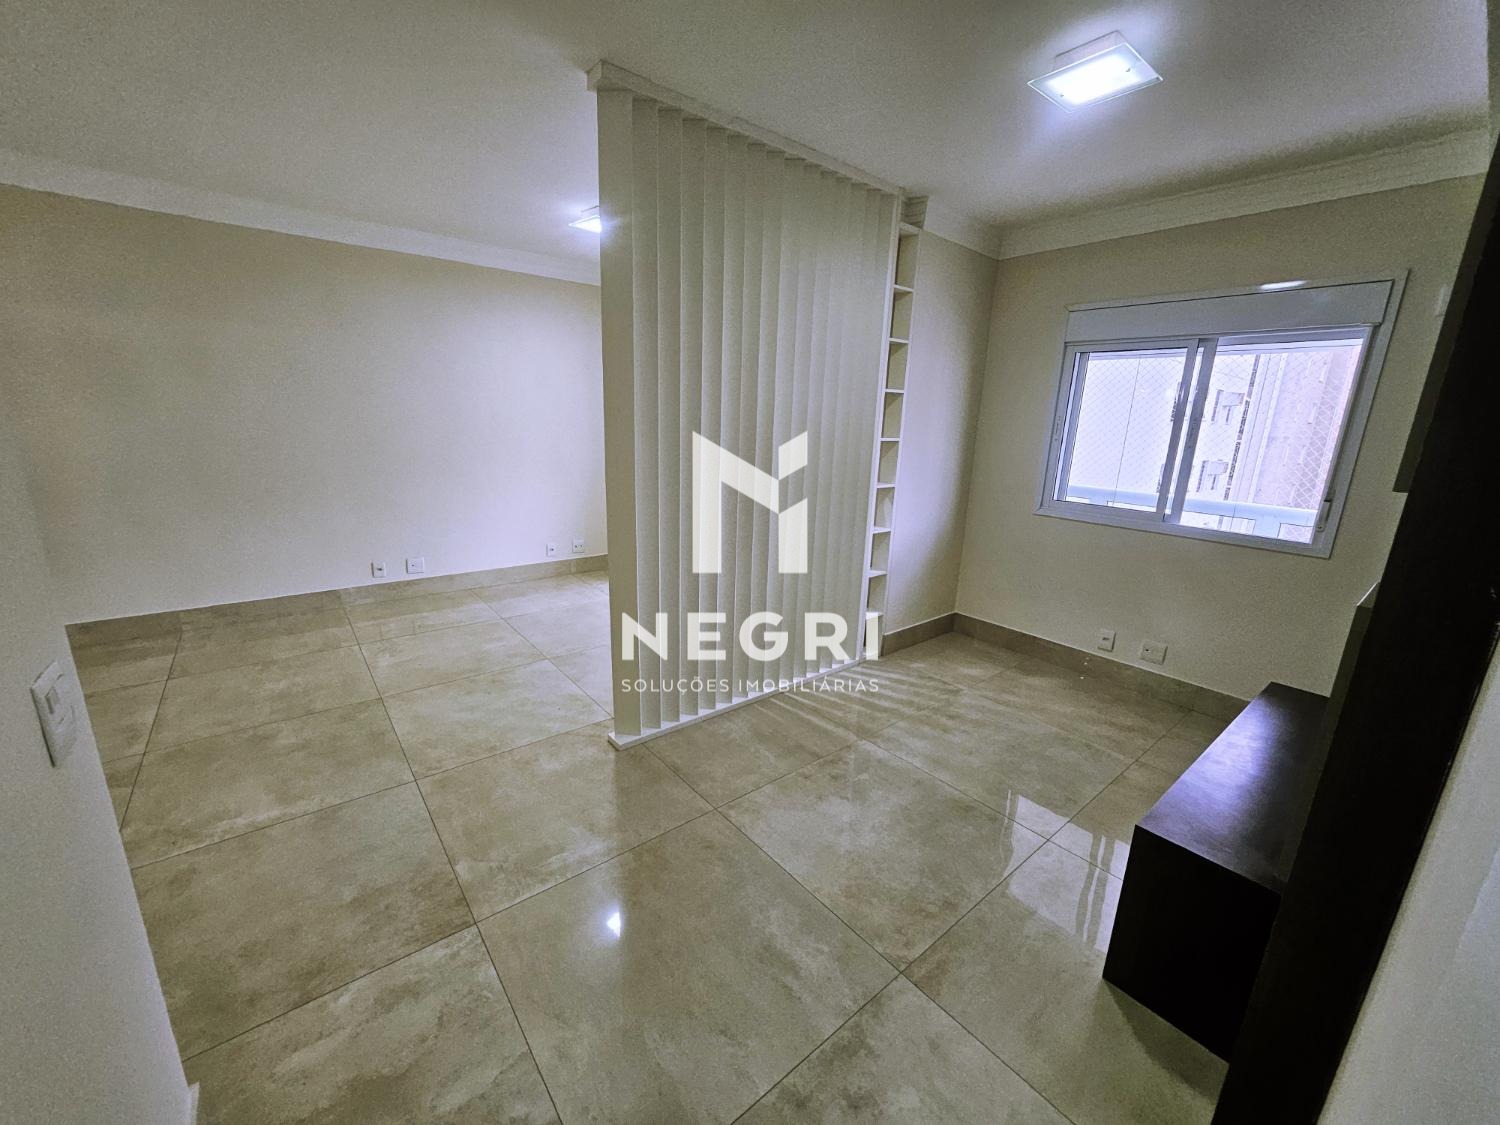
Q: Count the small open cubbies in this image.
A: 9